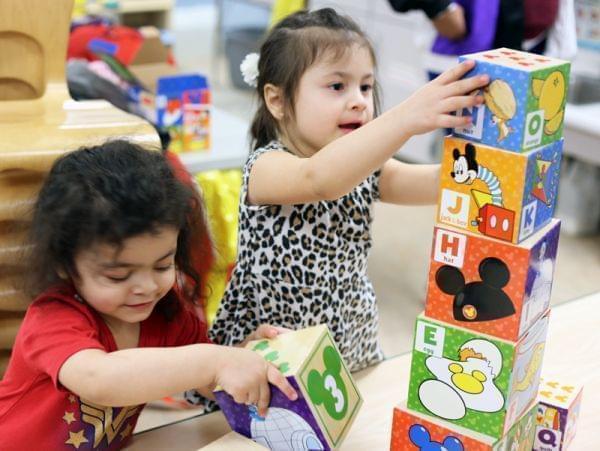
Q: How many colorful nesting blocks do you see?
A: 7